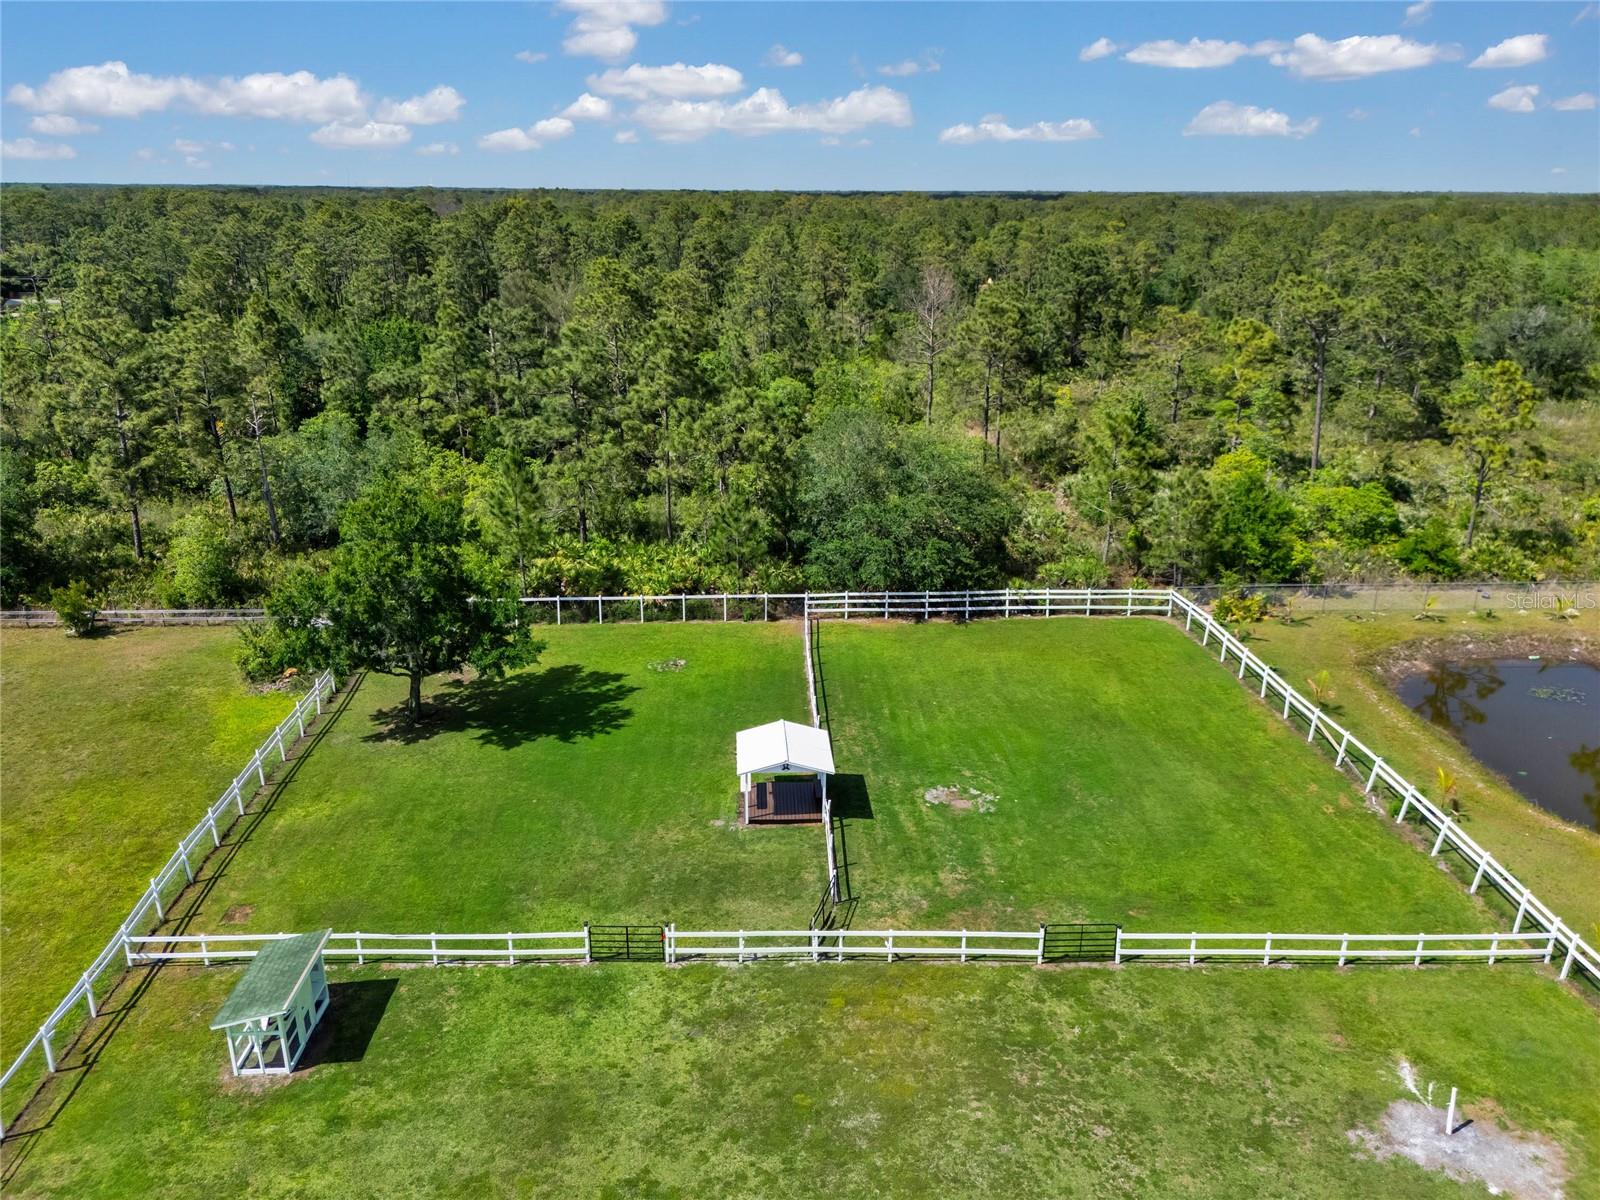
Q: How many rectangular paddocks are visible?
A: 2